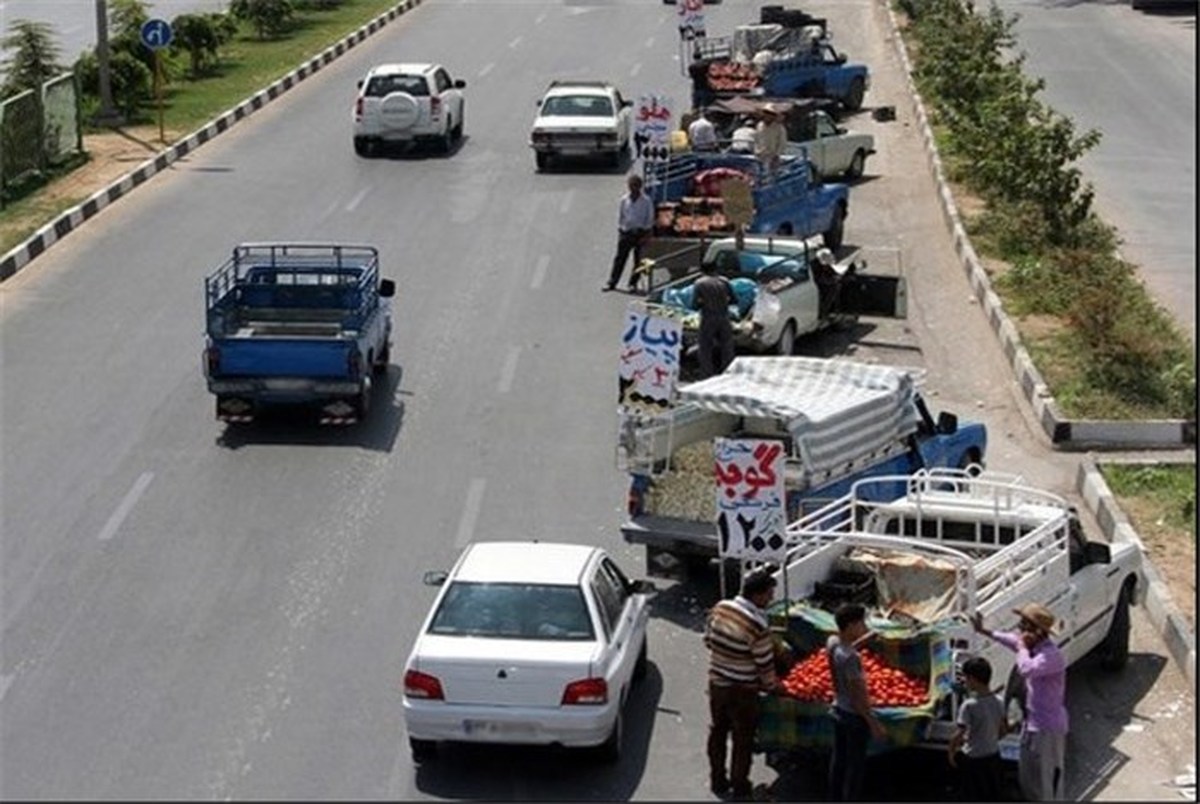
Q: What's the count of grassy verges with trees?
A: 2